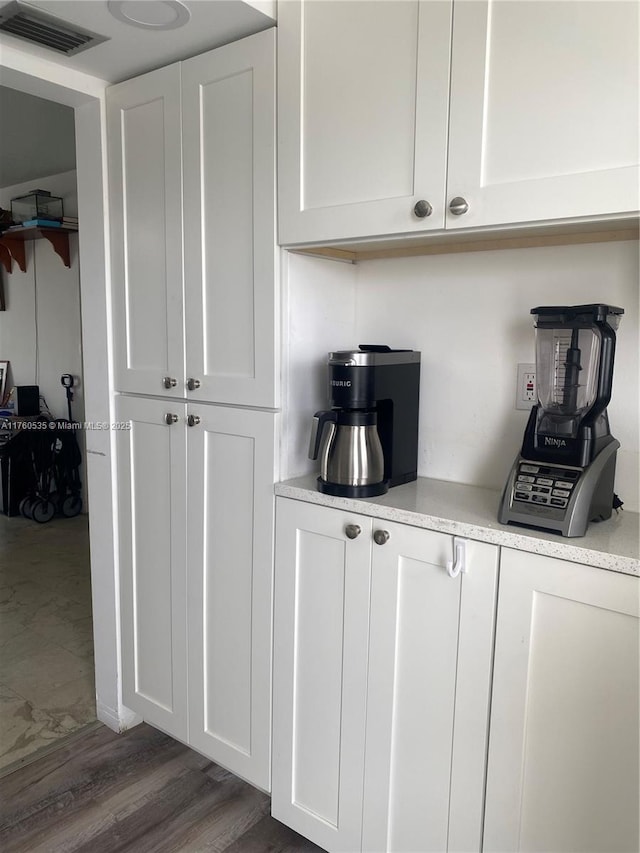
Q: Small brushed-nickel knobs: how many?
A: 8